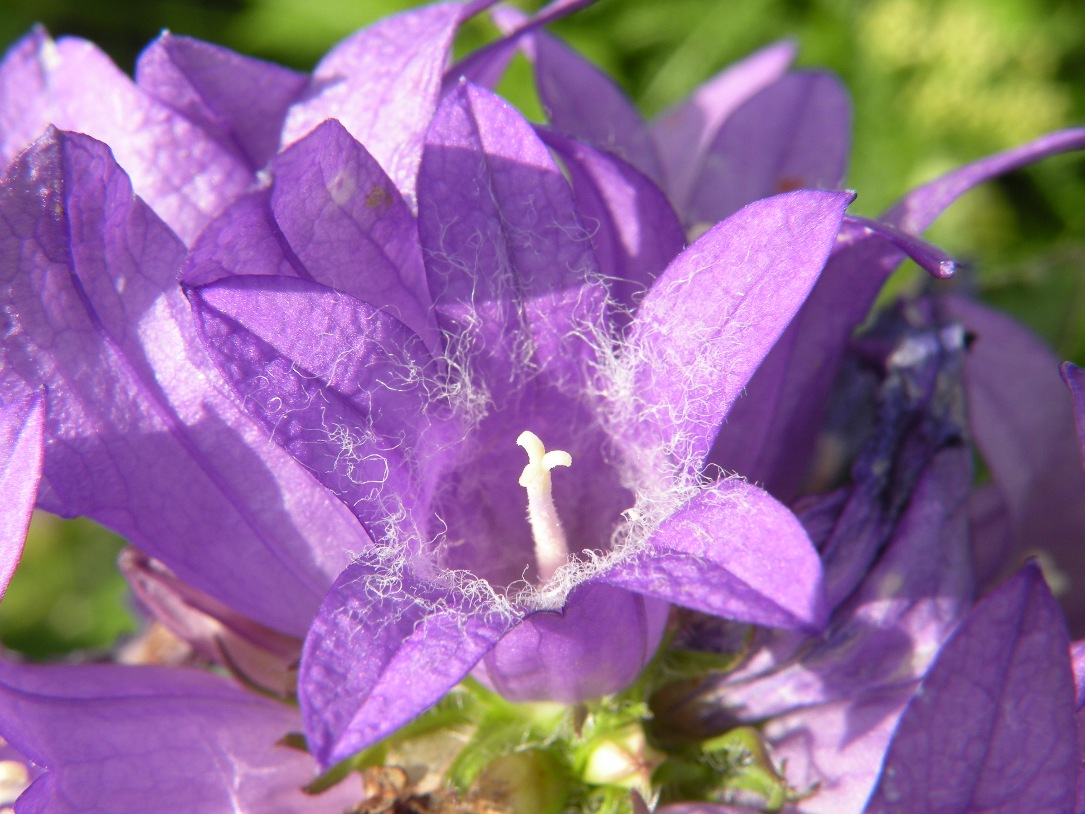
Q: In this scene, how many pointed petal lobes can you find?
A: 5